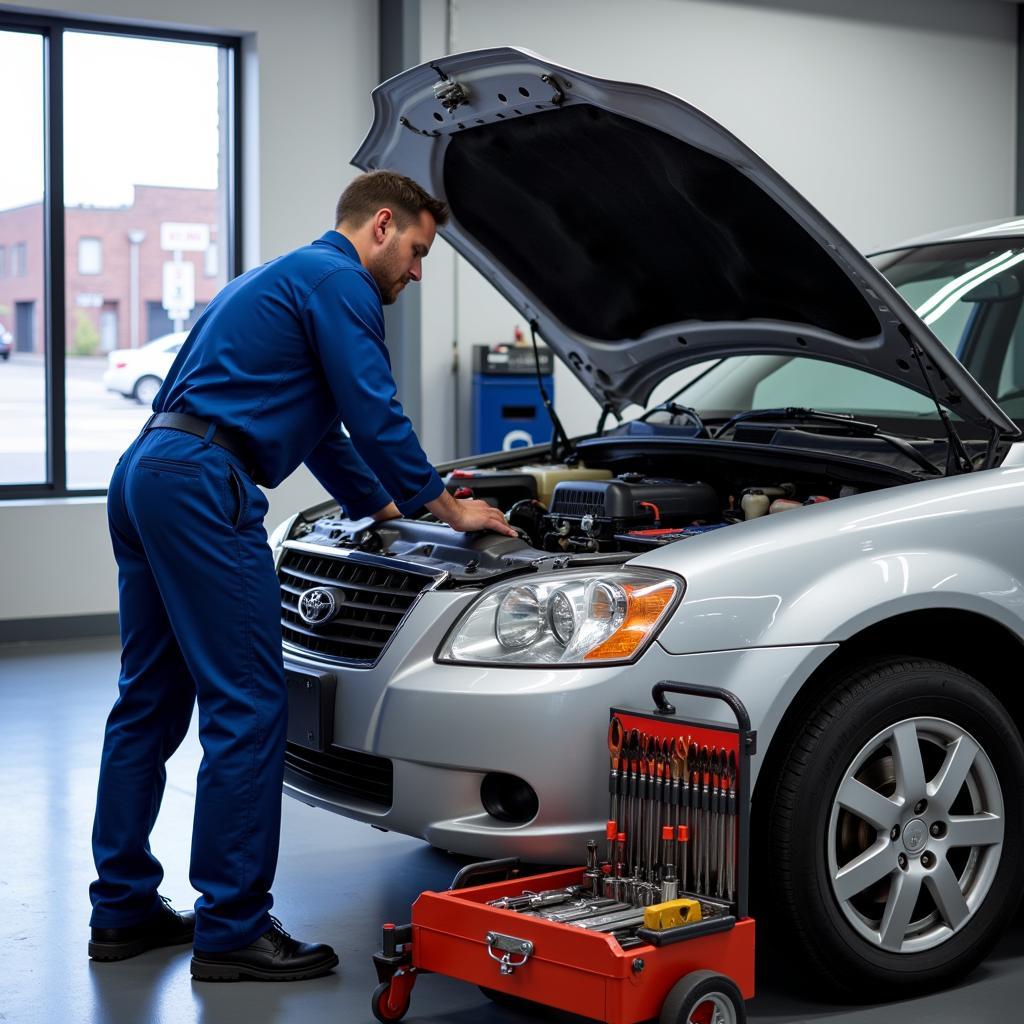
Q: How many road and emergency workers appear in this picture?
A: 0